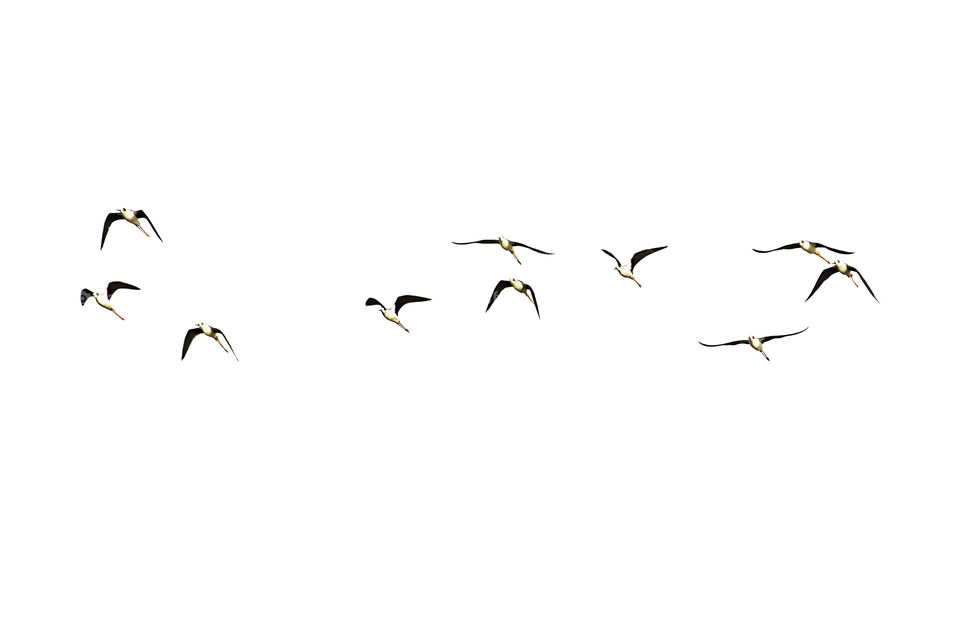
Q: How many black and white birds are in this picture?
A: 10